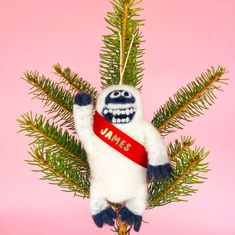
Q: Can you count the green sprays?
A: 8